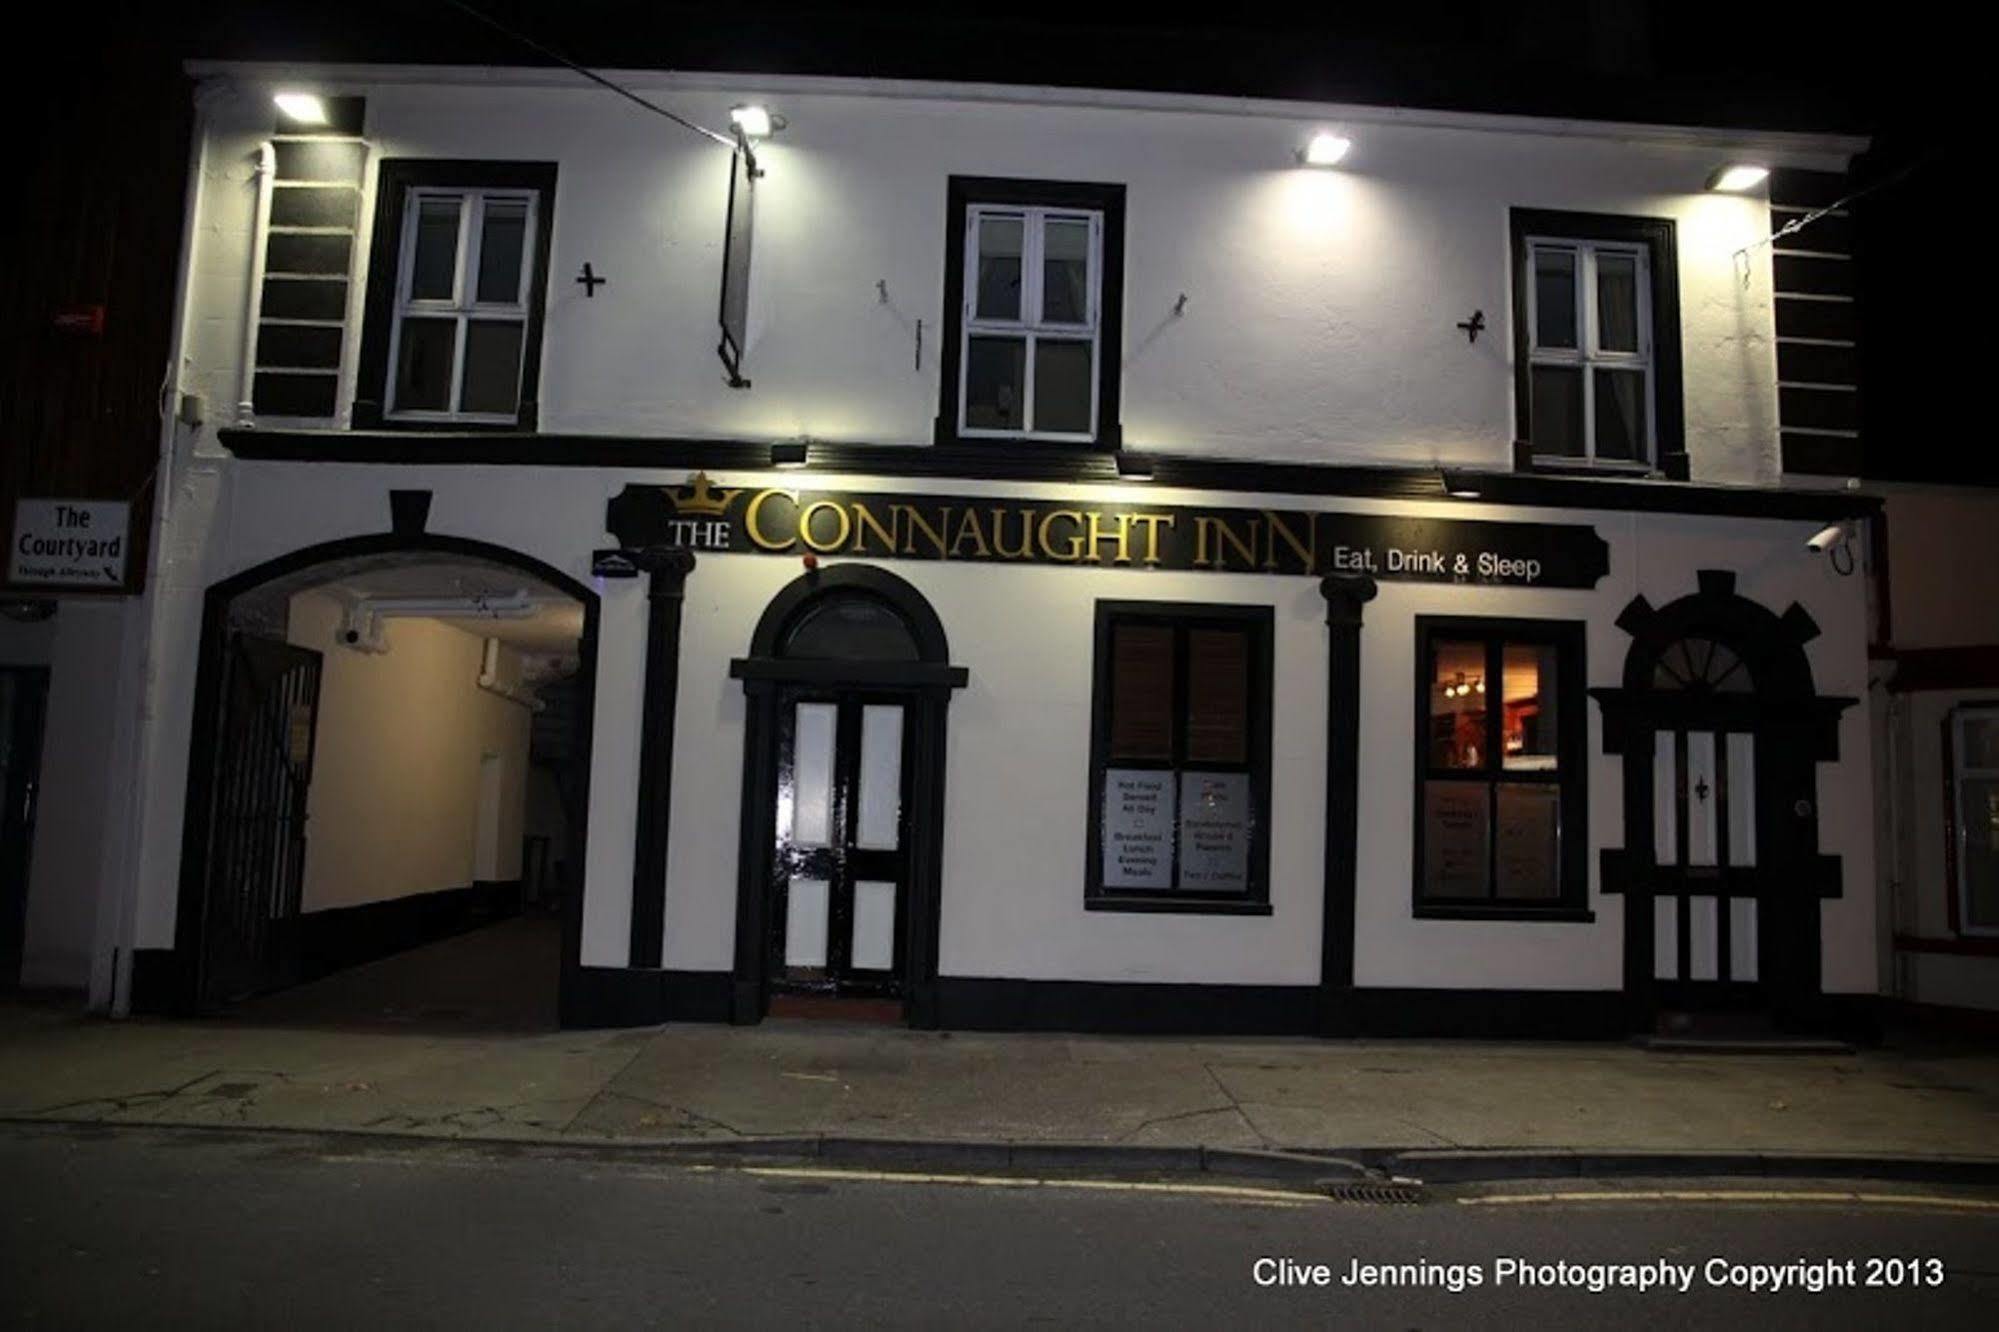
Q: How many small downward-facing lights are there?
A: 3